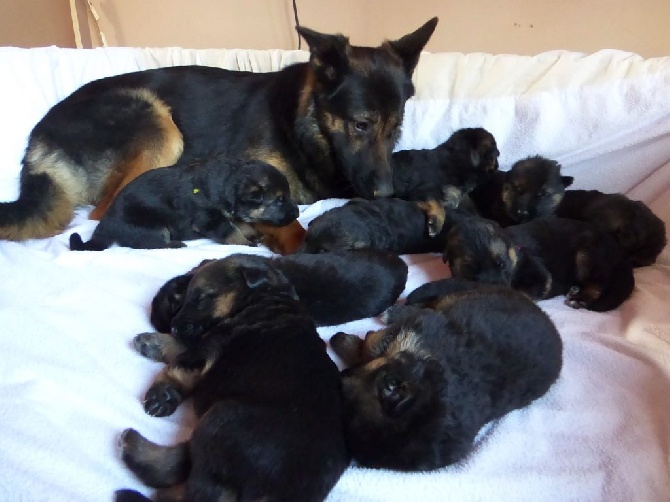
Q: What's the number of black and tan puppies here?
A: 9